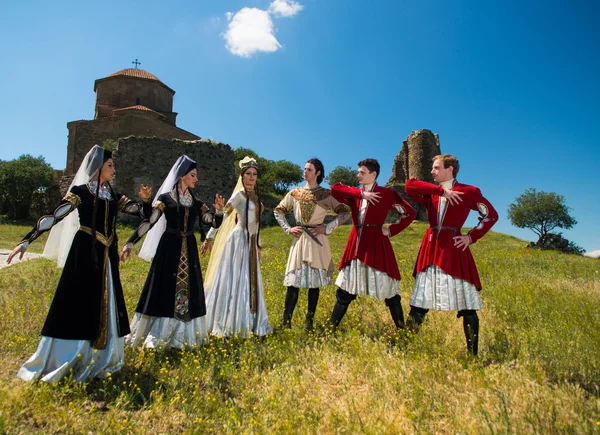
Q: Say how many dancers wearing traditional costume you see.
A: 6